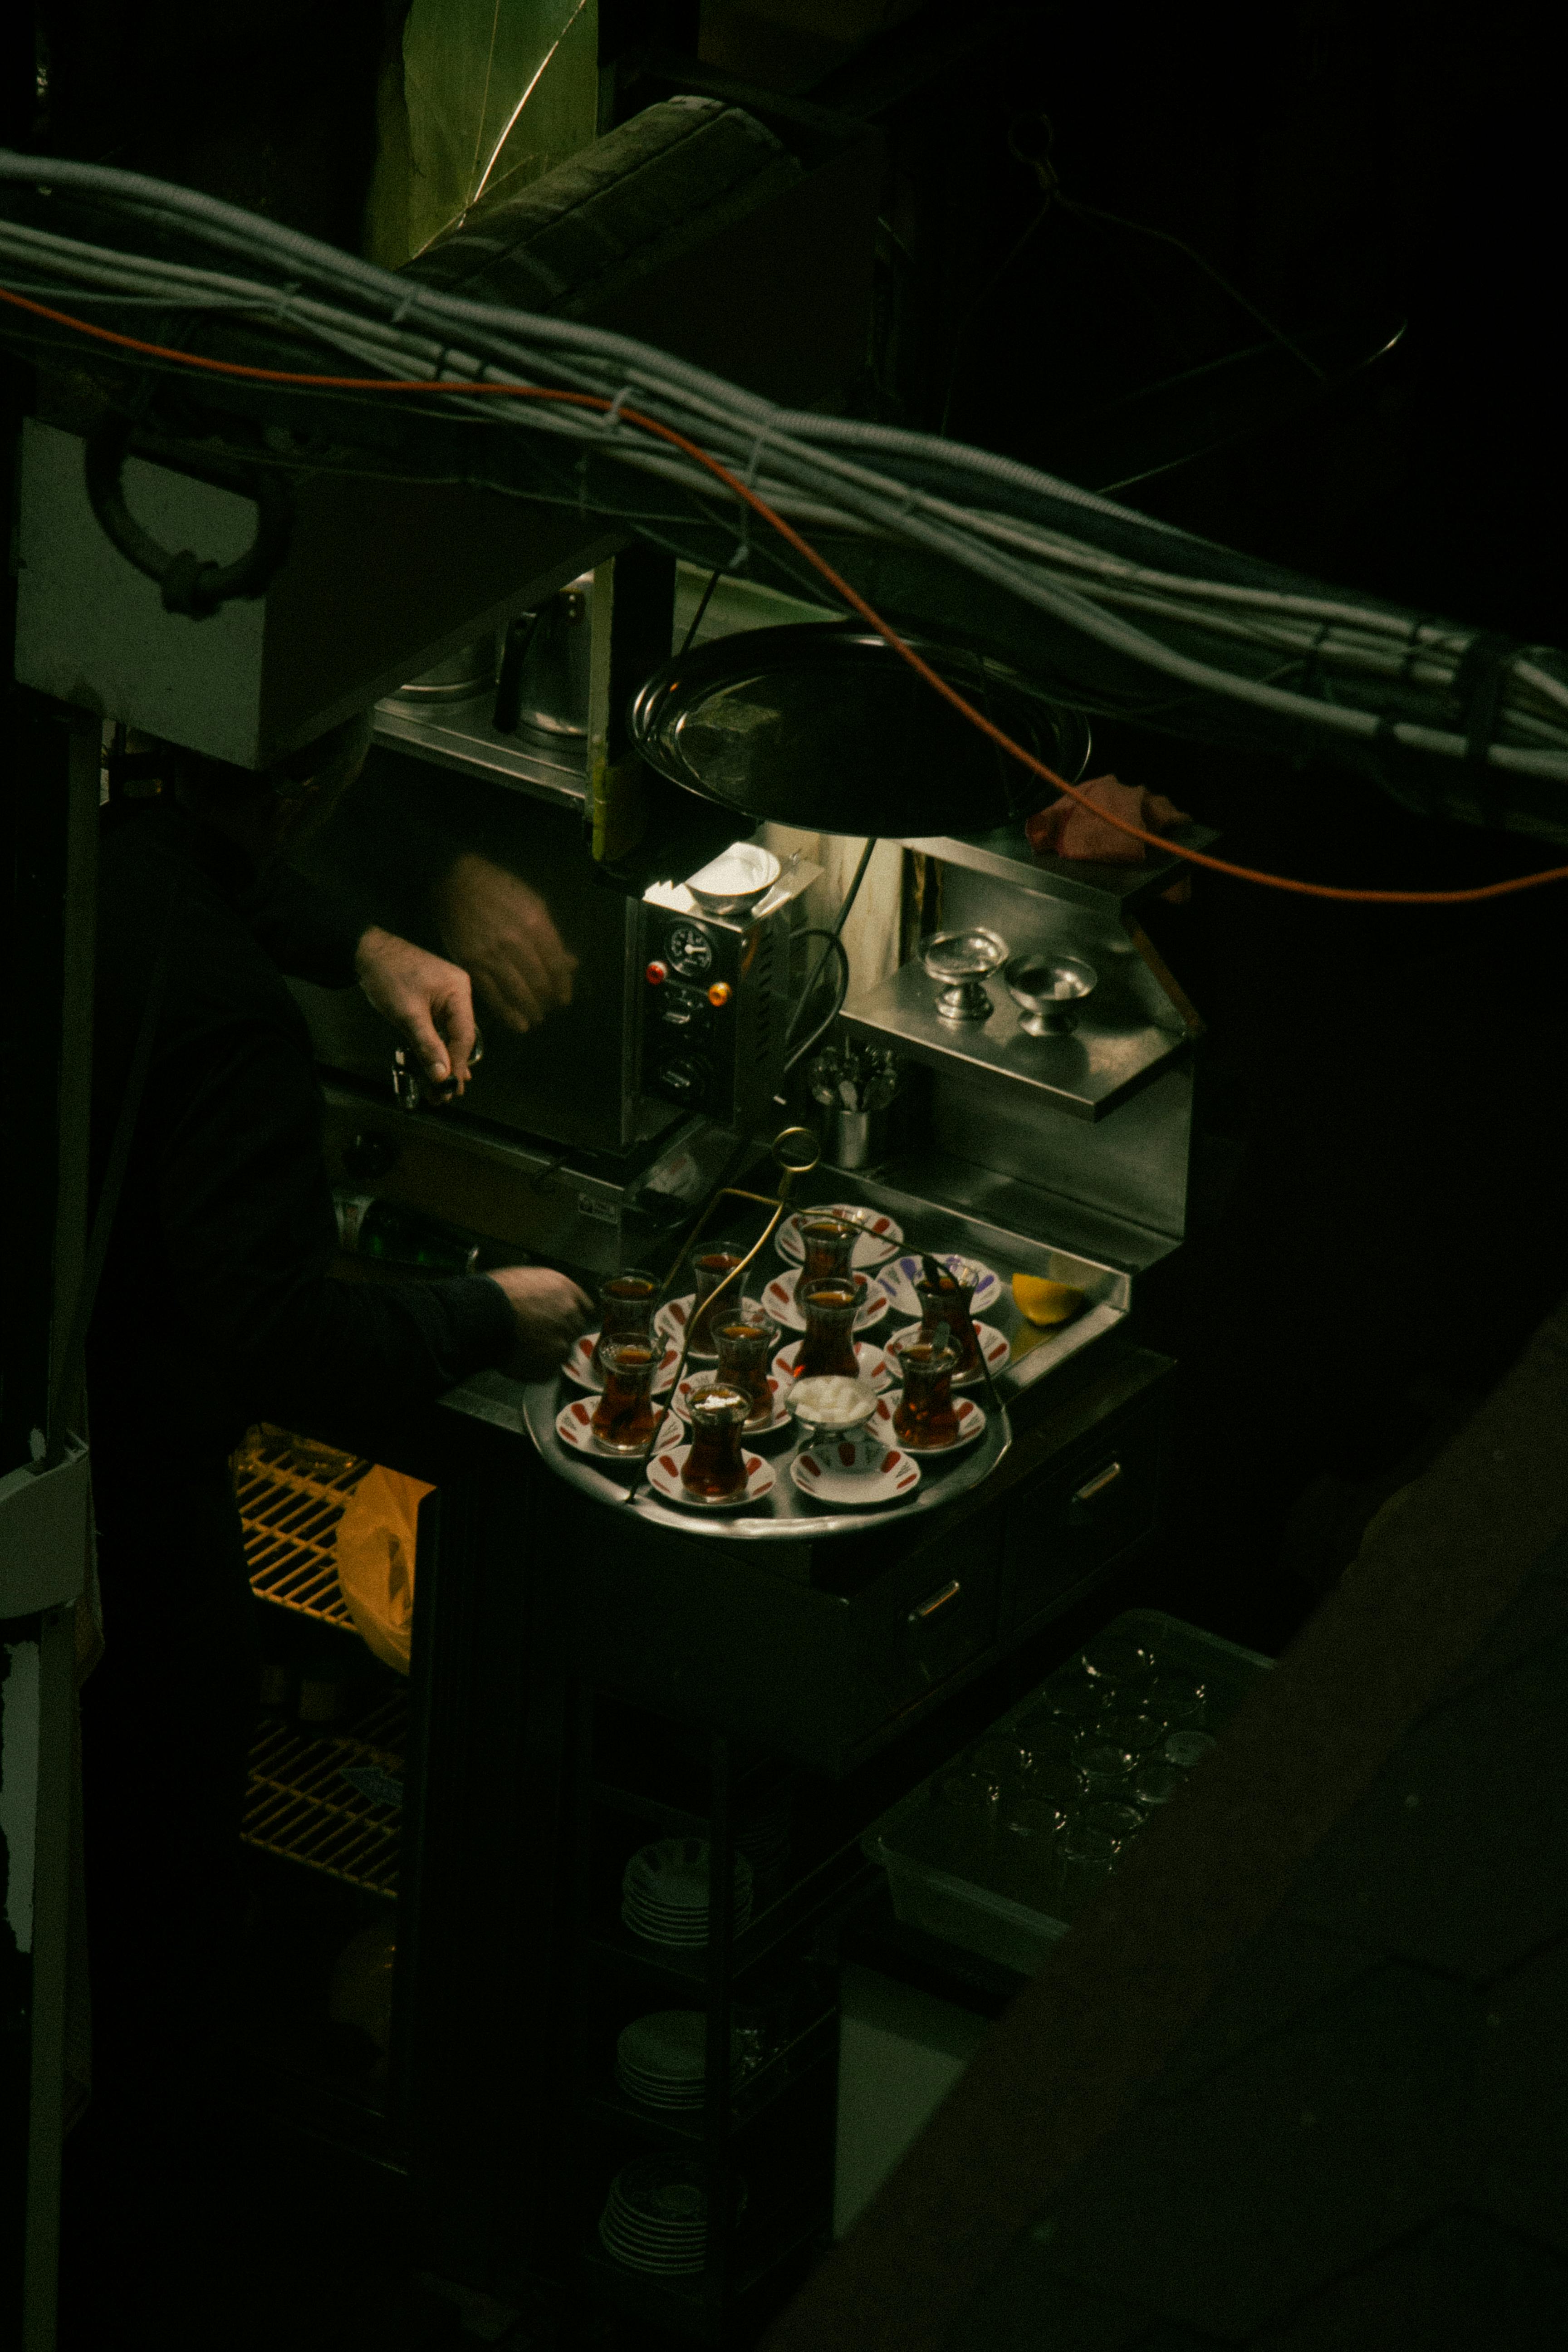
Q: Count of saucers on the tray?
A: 12